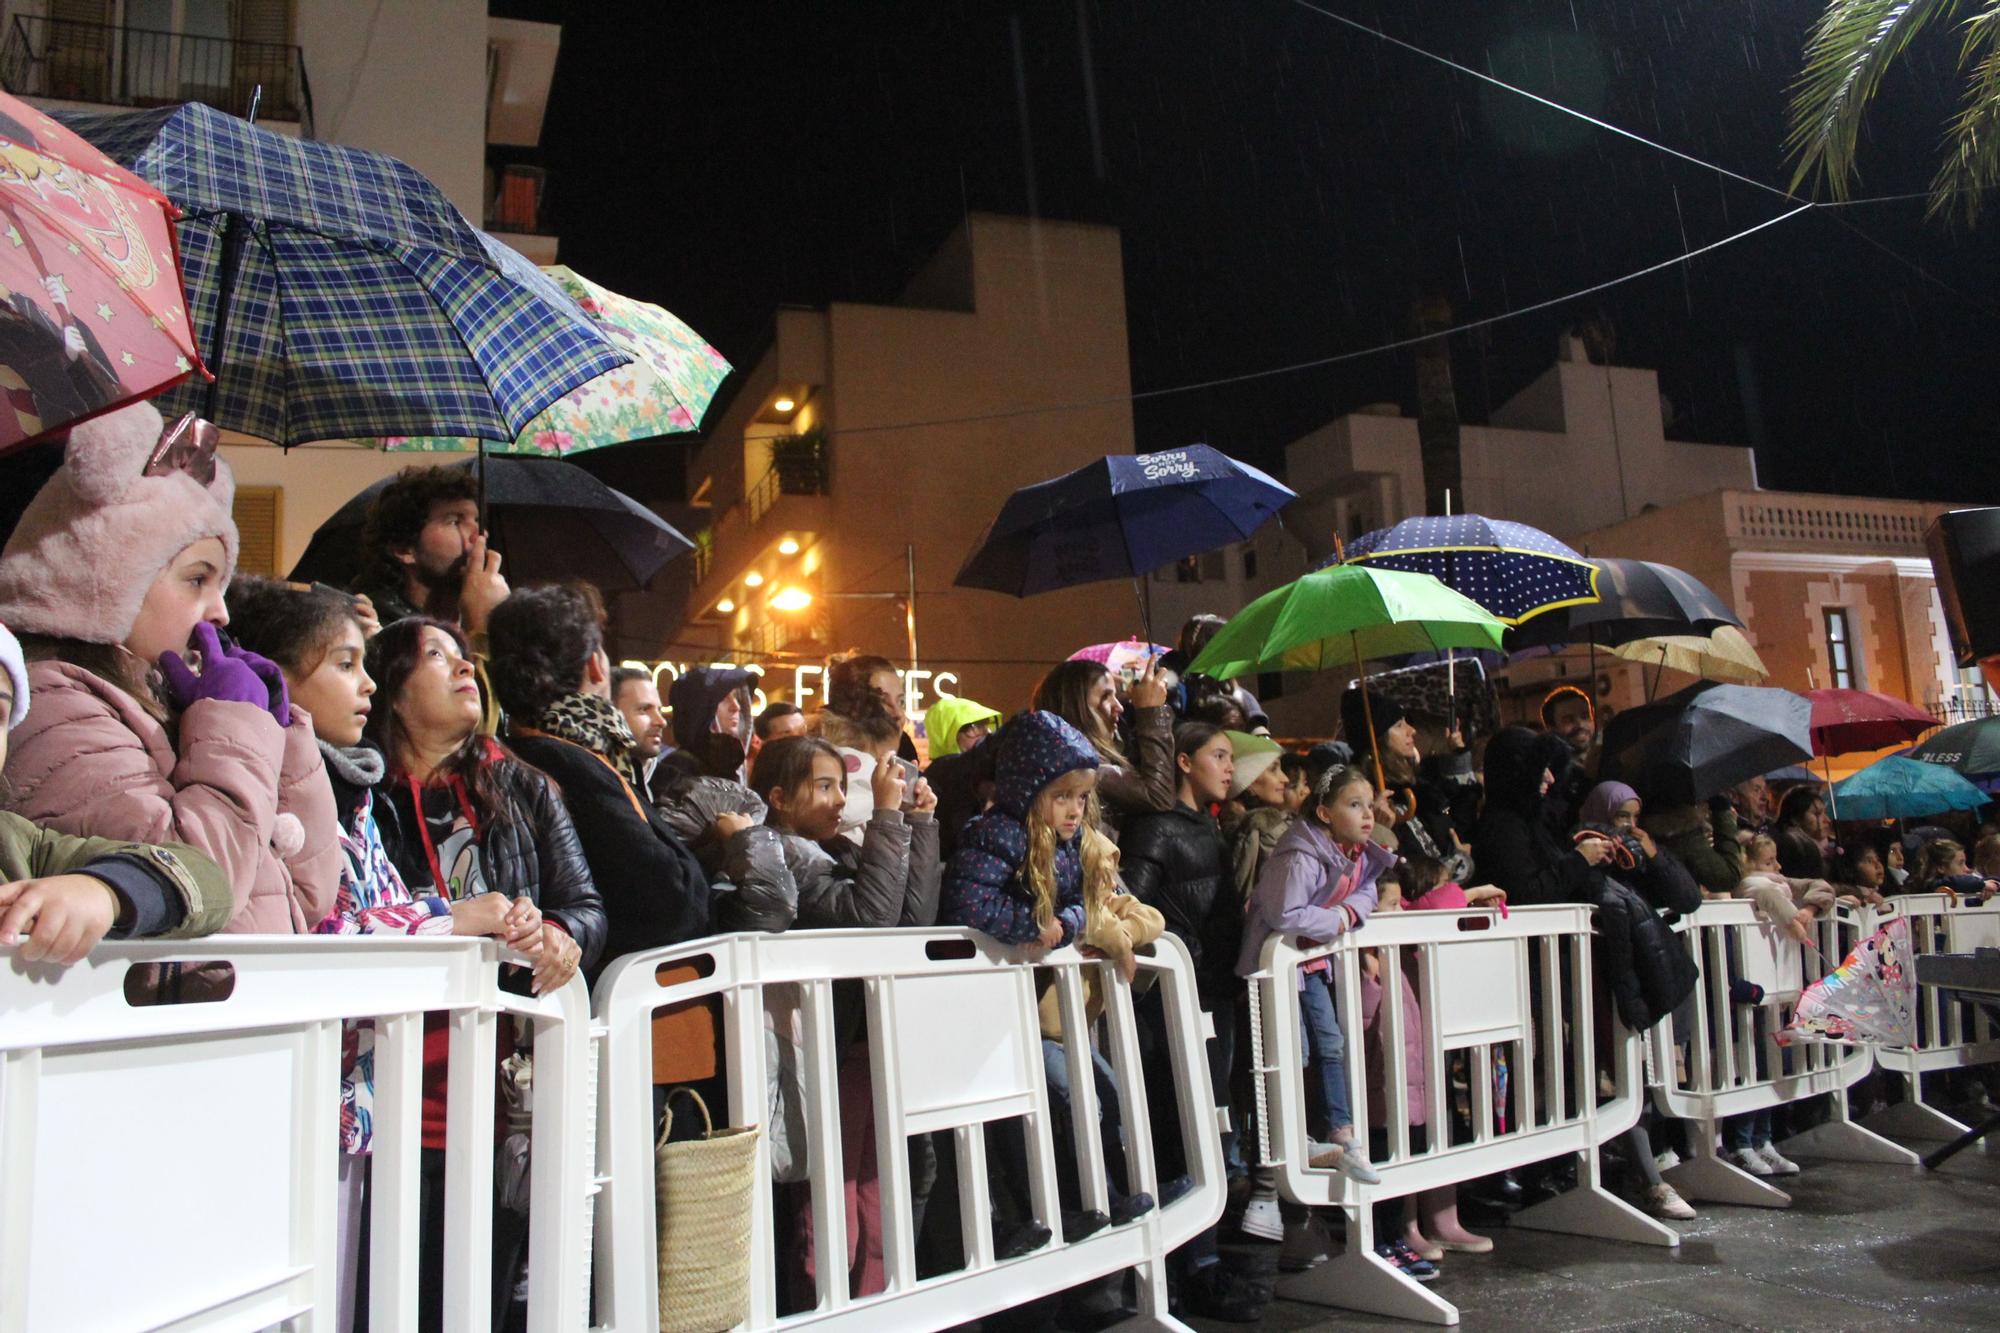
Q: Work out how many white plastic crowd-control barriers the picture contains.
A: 5